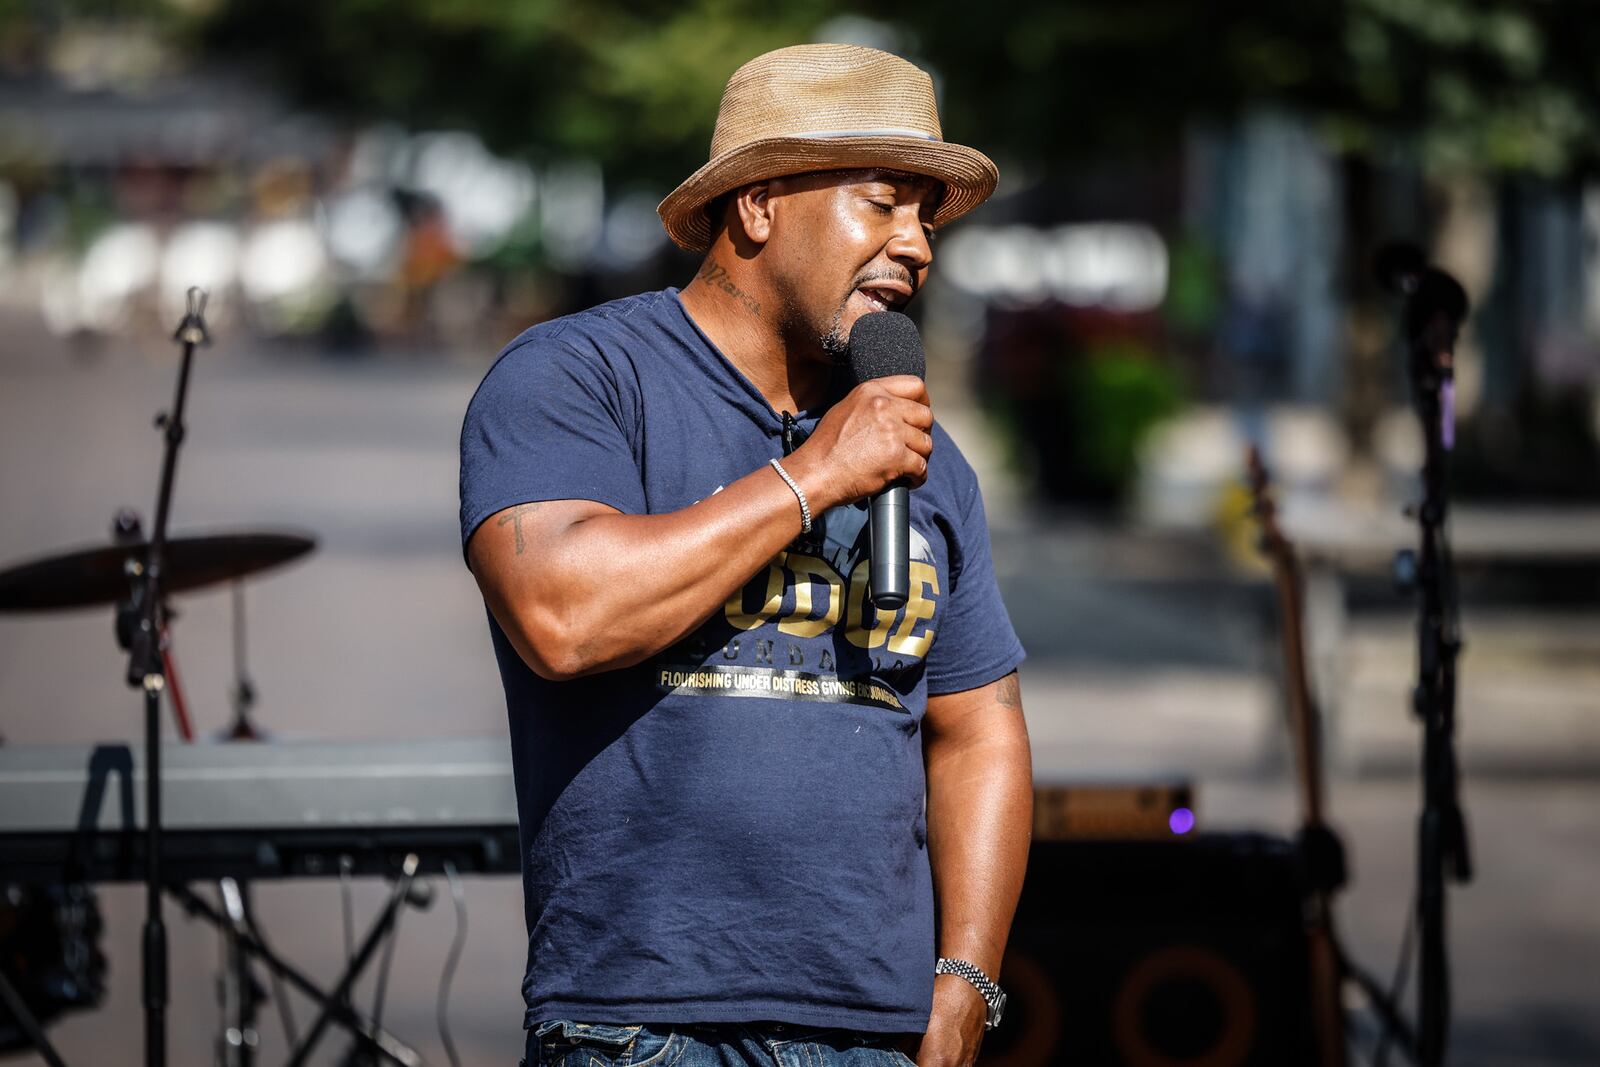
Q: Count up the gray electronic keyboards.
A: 1